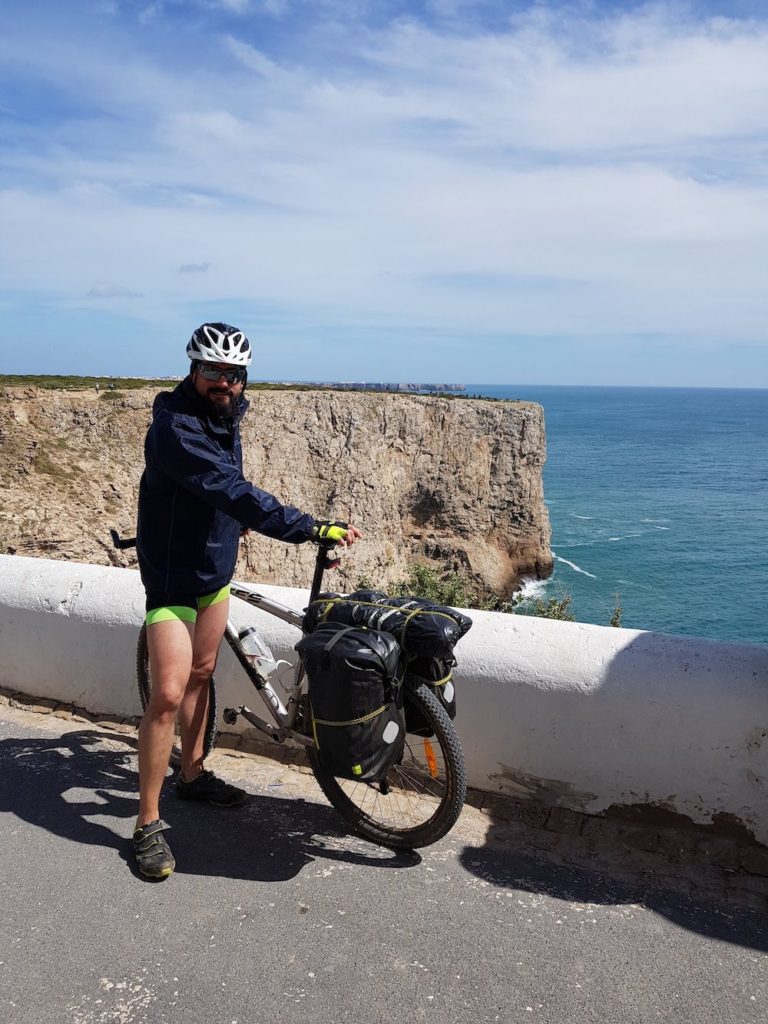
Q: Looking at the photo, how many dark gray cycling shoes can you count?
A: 2